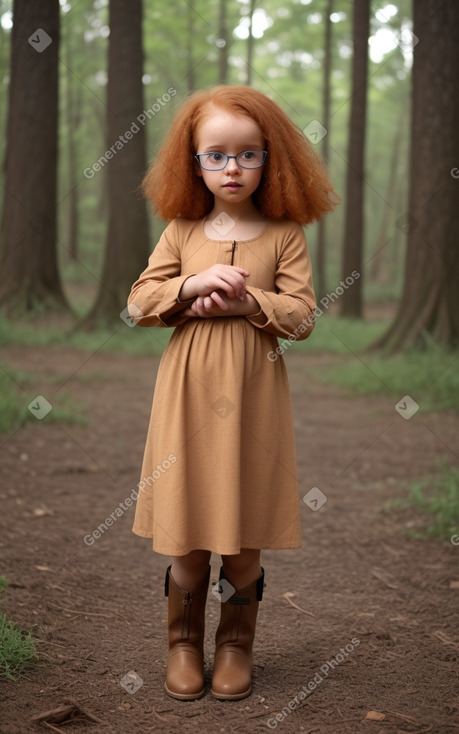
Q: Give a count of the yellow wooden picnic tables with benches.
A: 0